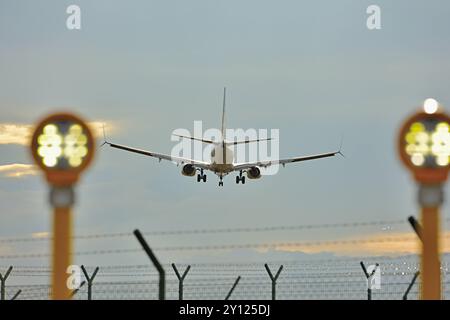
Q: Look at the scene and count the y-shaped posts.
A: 5